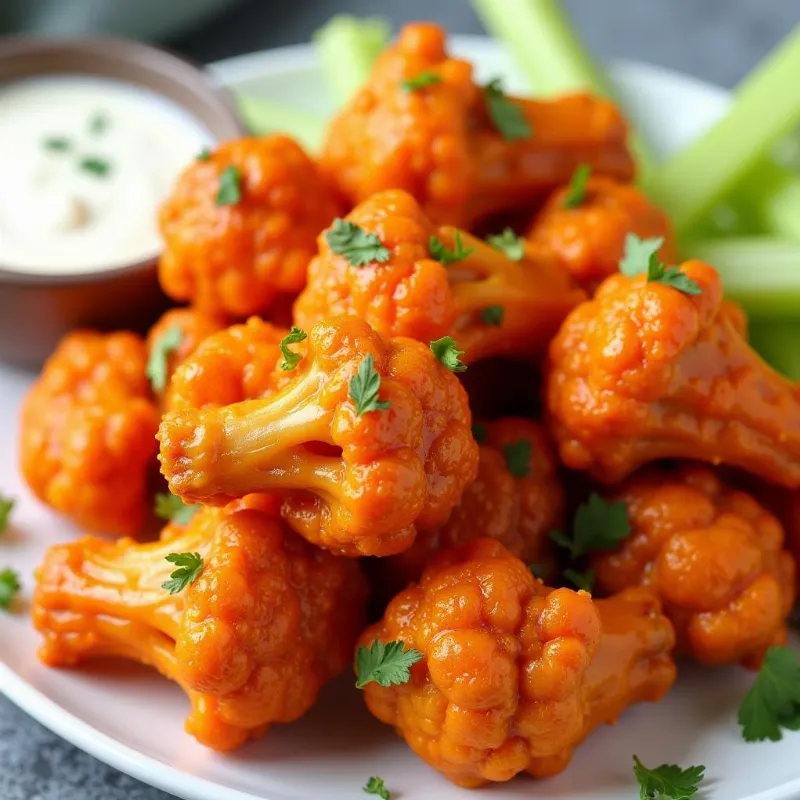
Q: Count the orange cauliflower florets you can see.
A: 13